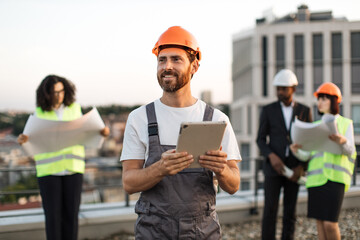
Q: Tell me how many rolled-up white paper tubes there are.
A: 1